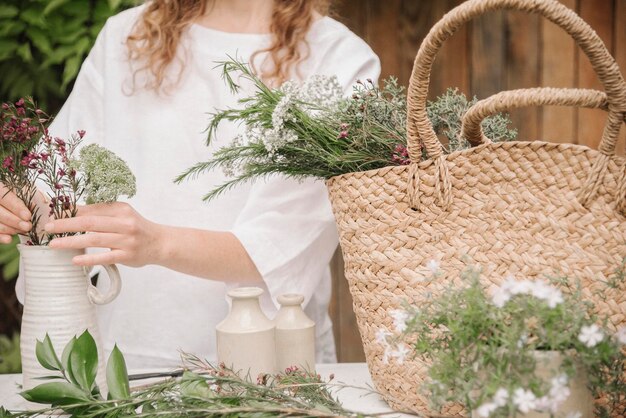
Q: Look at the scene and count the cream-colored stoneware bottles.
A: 2